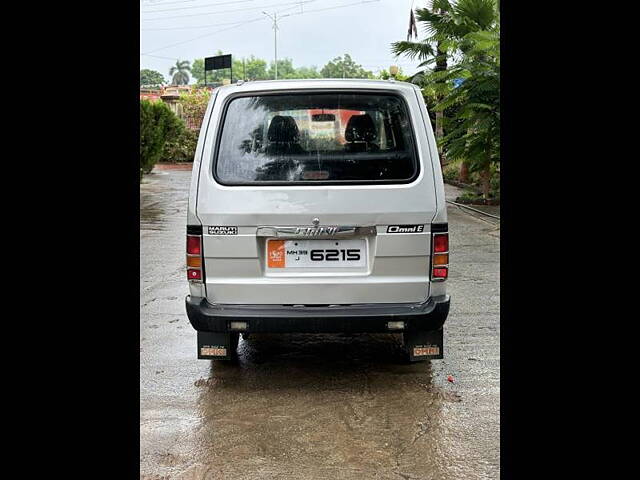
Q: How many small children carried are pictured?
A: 0